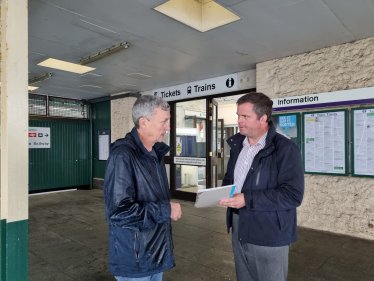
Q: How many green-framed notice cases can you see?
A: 3